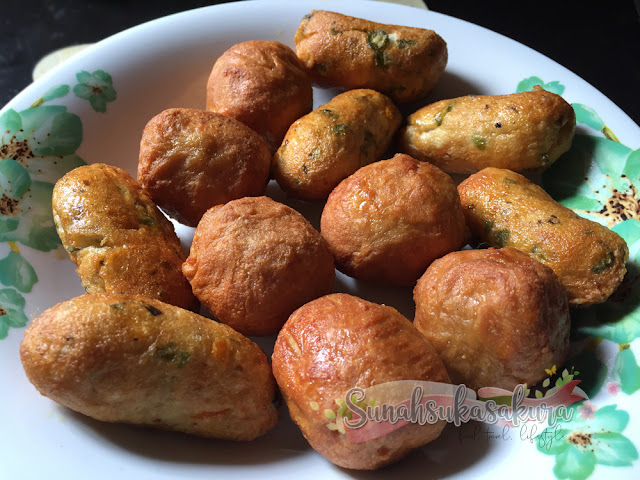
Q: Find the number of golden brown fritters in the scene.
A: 12